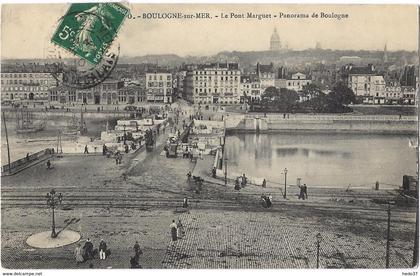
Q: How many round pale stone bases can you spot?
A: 1